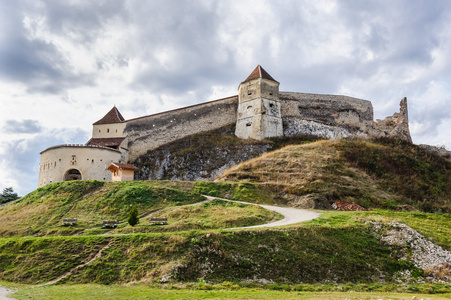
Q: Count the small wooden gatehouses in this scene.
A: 1